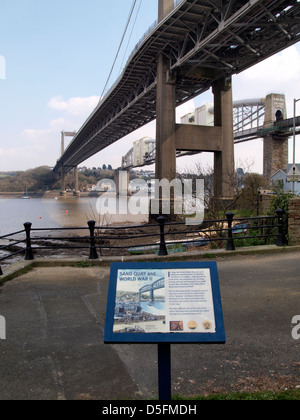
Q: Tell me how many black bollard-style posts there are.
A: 5